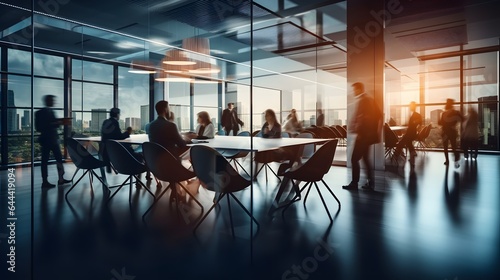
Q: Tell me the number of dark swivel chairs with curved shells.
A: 5